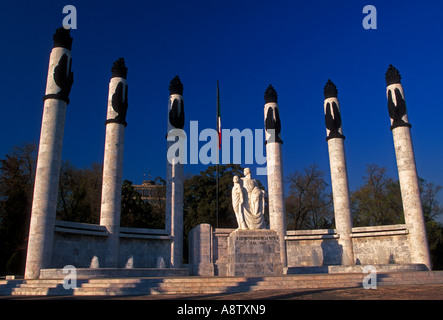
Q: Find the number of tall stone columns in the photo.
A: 6